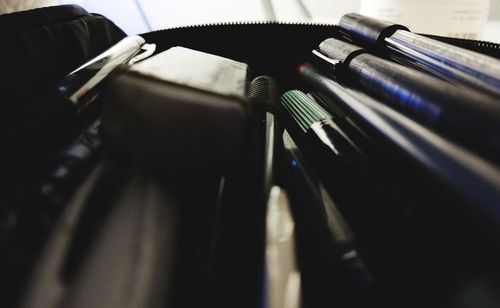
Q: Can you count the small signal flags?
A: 0